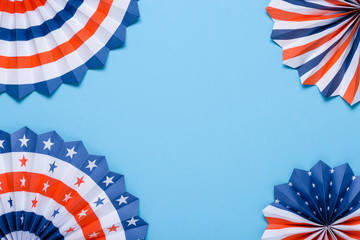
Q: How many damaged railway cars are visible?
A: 0